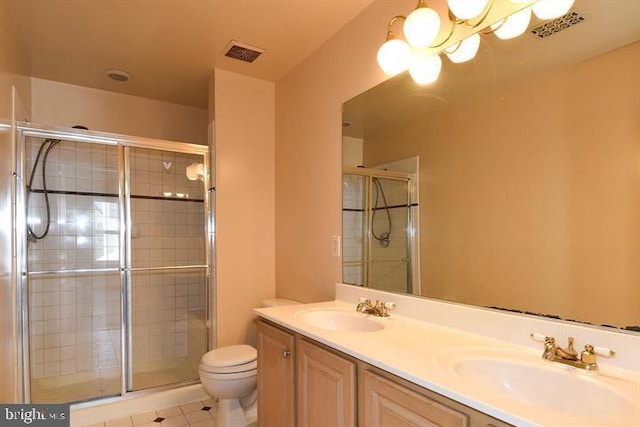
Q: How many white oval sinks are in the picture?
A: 2